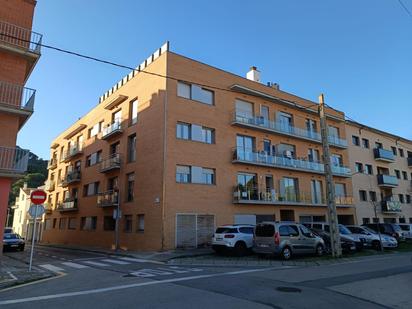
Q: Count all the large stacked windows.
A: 3